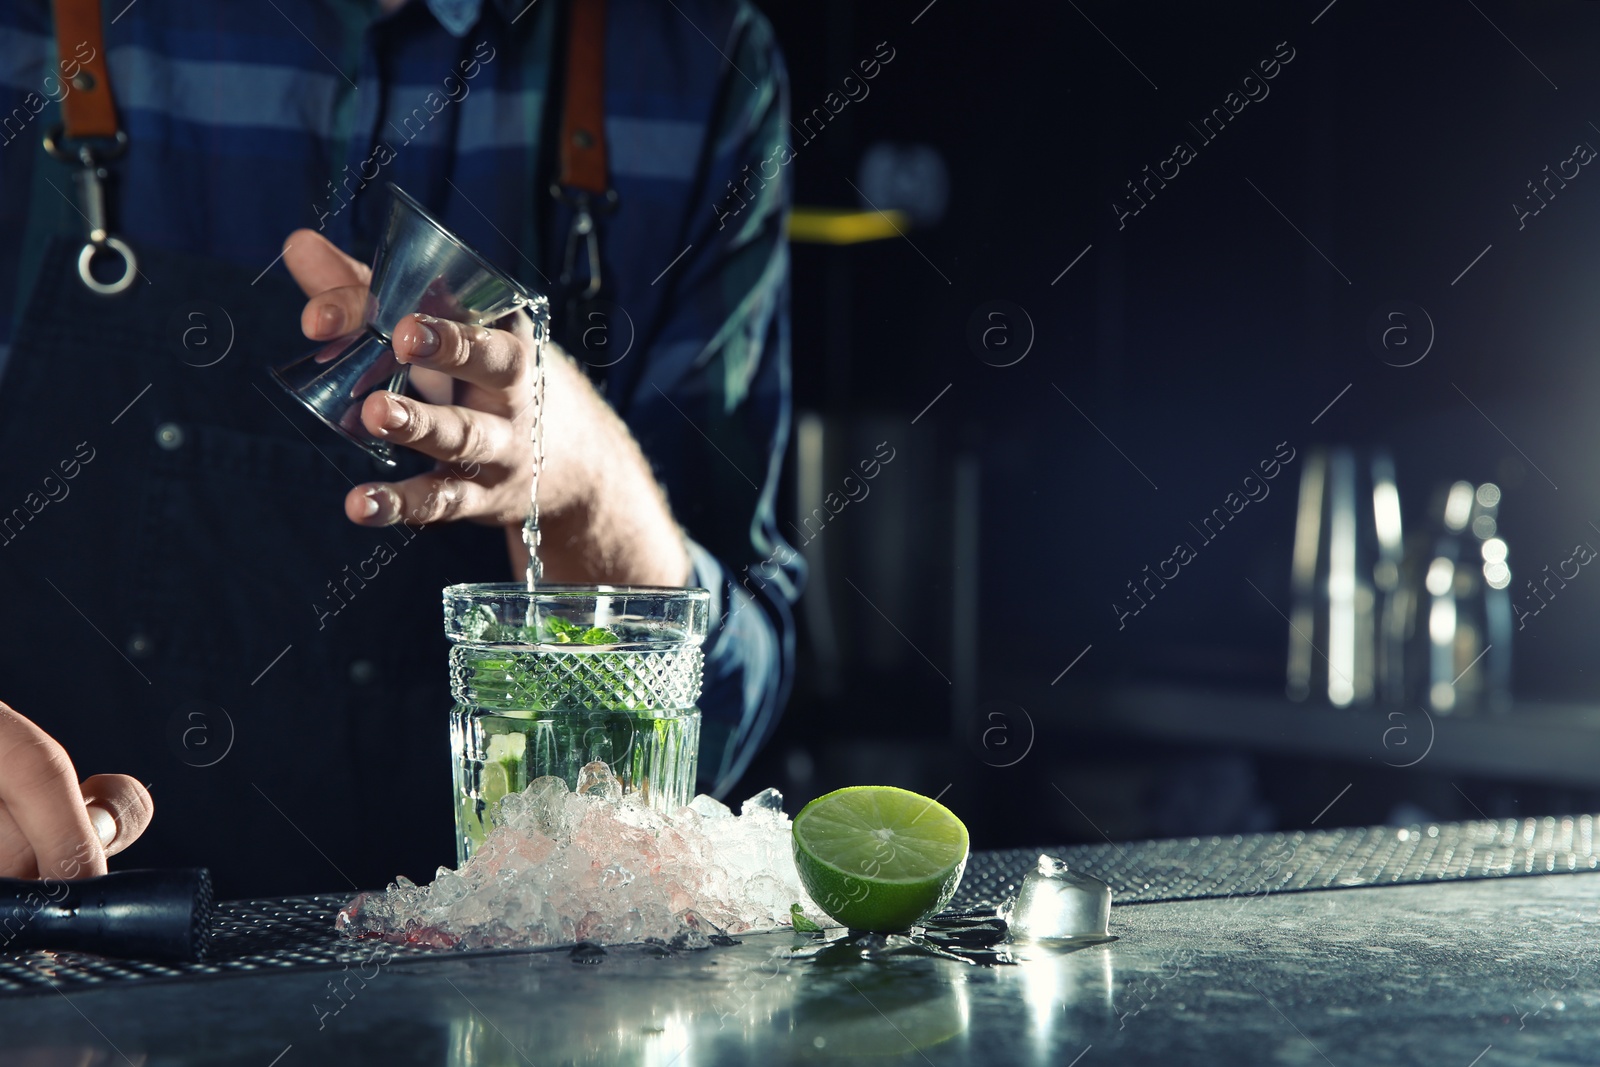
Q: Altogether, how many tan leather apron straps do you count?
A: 2